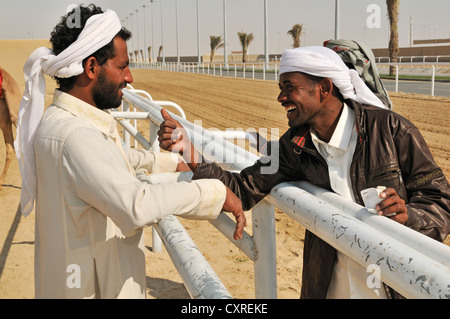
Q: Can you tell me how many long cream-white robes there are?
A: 2